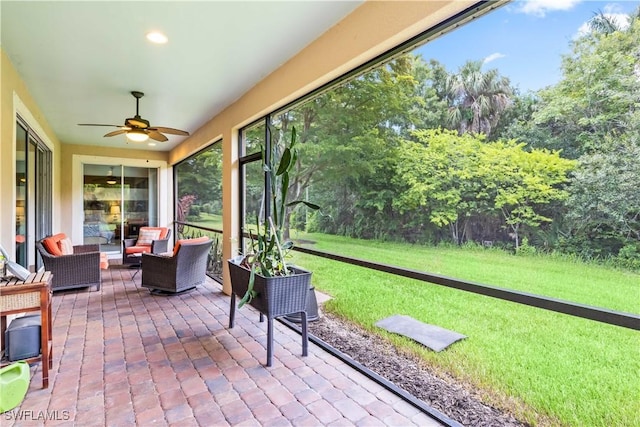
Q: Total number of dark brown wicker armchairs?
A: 3